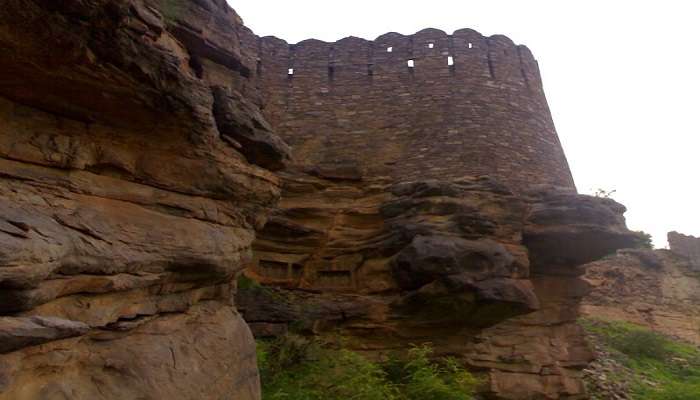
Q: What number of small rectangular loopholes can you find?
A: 6